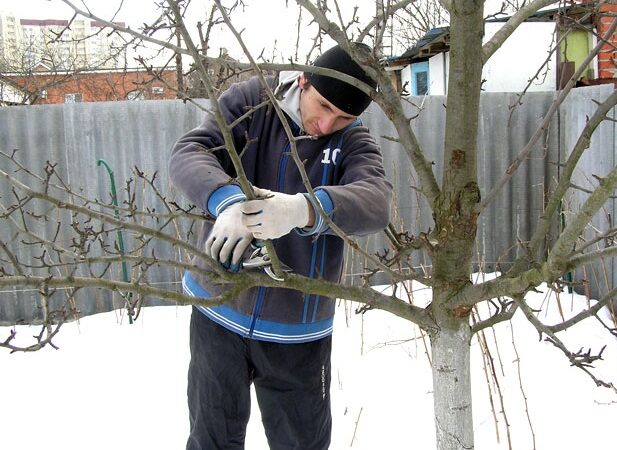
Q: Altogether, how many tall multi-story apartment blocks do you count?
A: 1